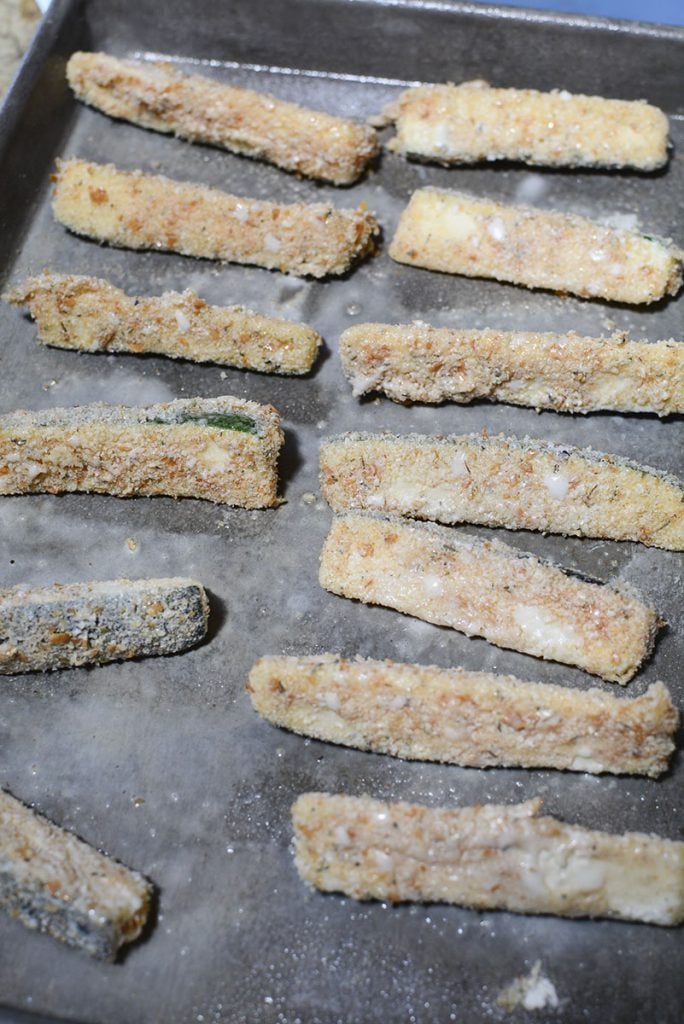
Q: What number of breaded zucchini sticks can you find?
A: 13